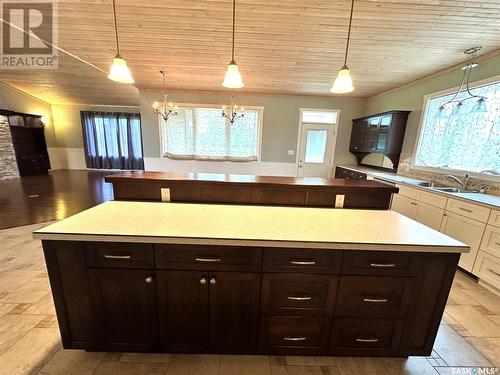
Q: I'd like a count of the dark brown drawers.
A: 8